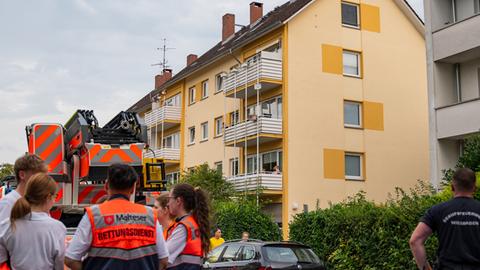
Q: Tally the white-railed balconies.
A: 5